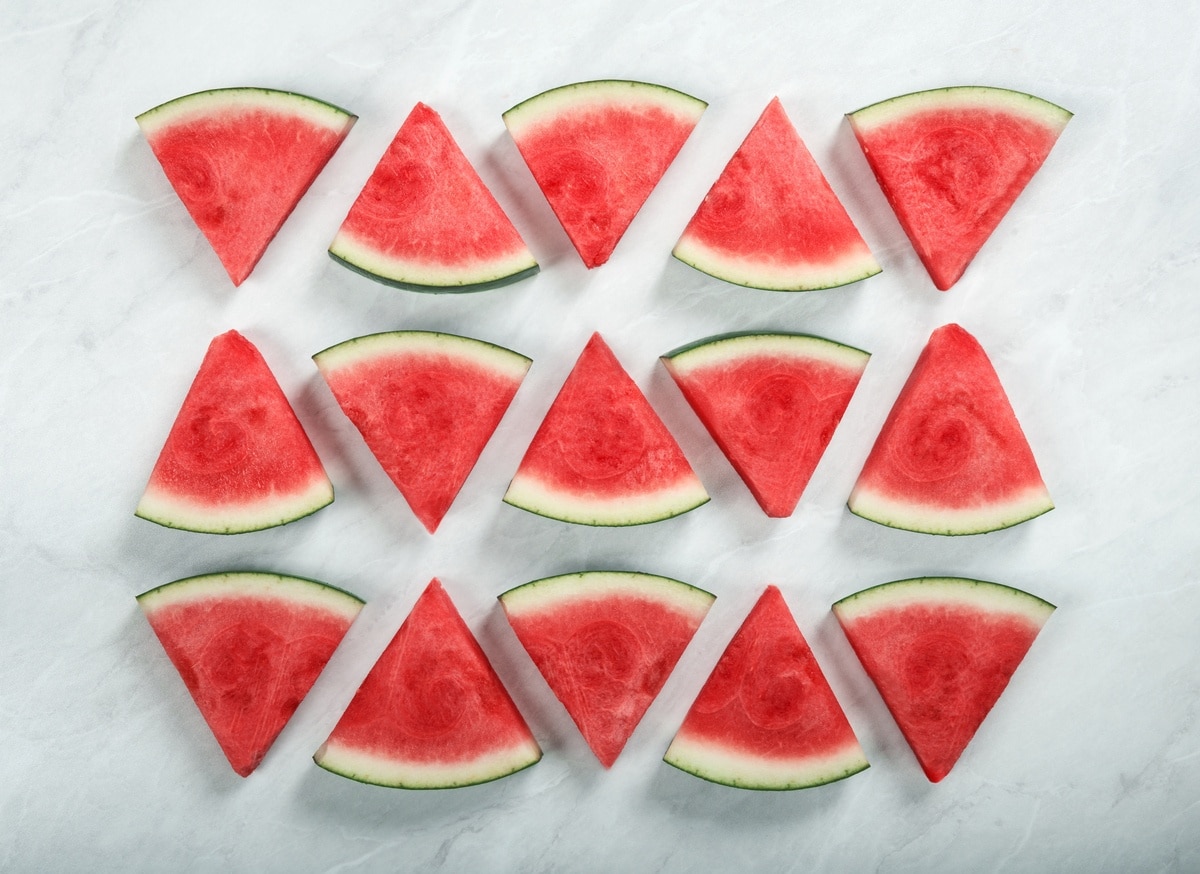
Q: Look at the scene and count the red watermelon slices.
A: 15